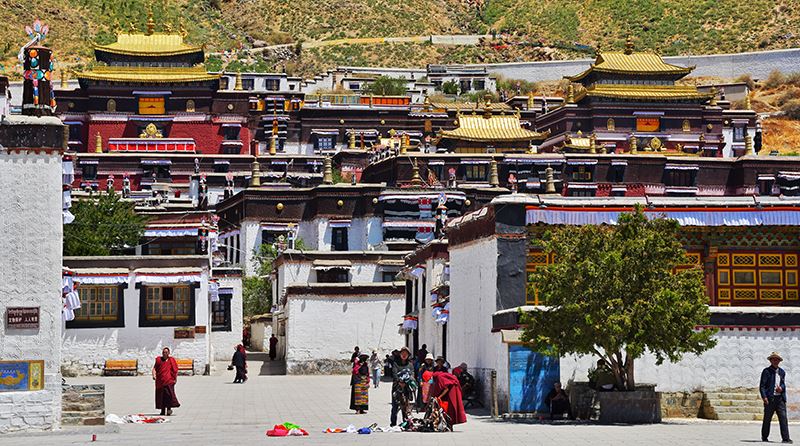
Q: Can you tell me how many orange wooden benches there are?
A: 2